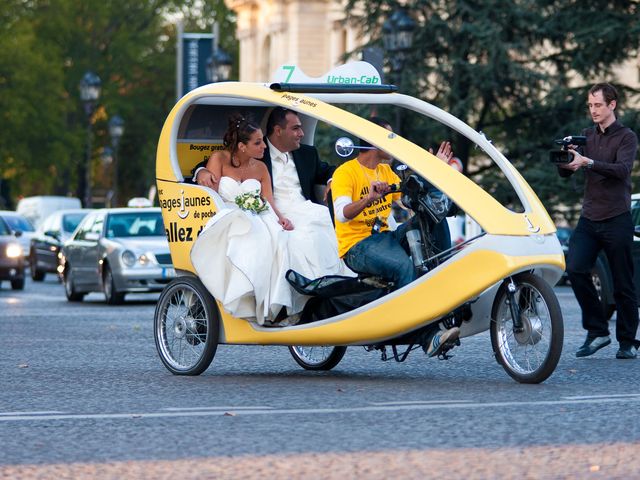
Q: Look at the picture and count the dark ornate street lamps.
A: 4